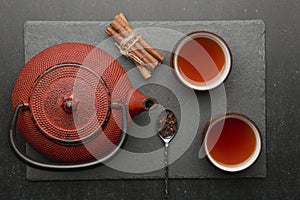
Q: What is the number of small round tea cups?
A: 2